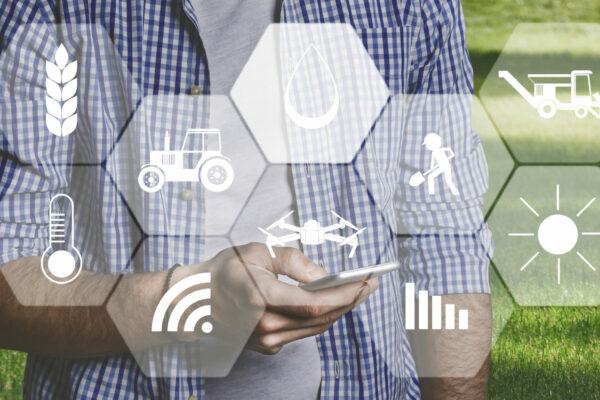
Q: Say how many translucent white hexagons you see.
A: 10